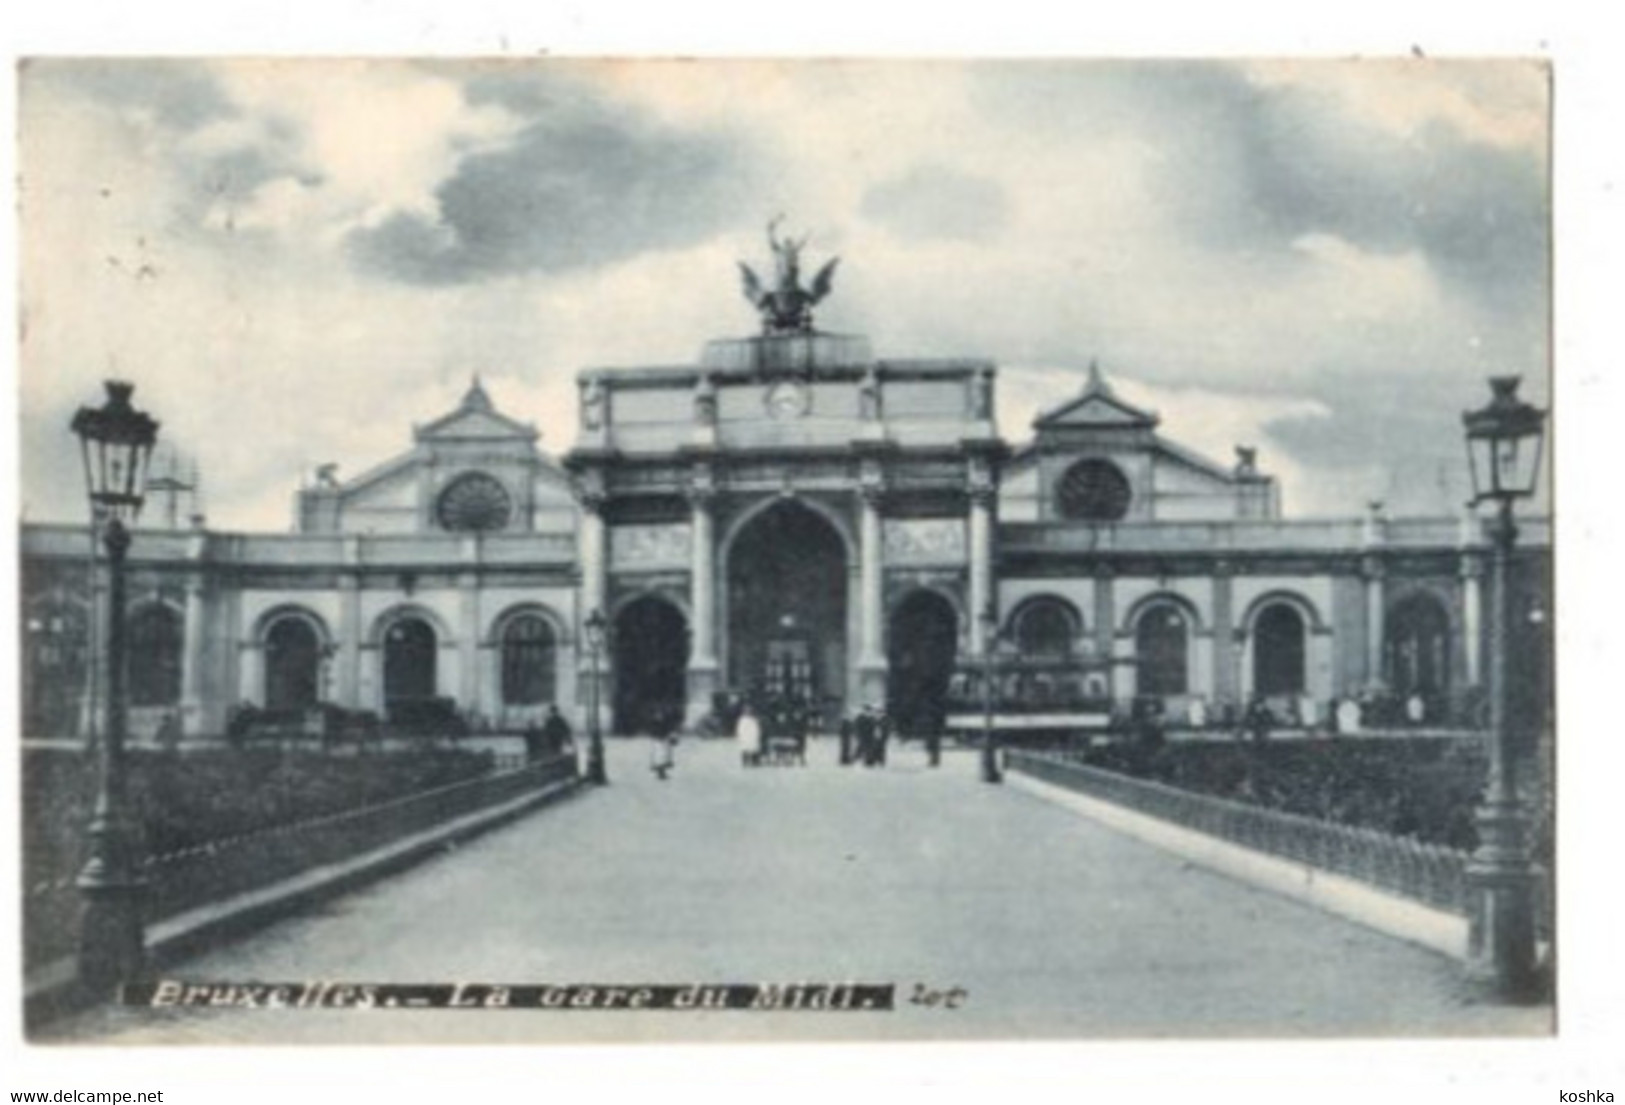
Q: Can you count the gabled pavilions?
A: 2